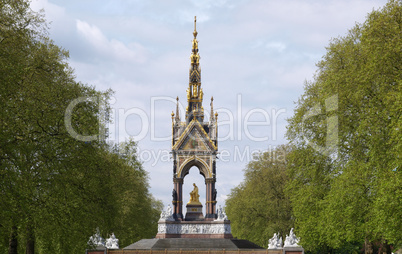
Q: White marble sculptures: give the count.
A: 6